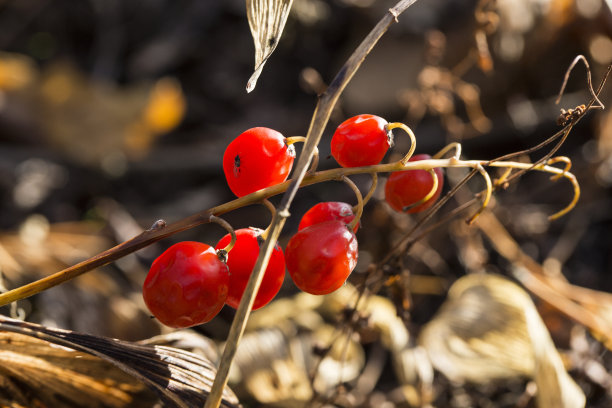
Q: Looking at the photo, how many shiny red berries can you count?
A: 7